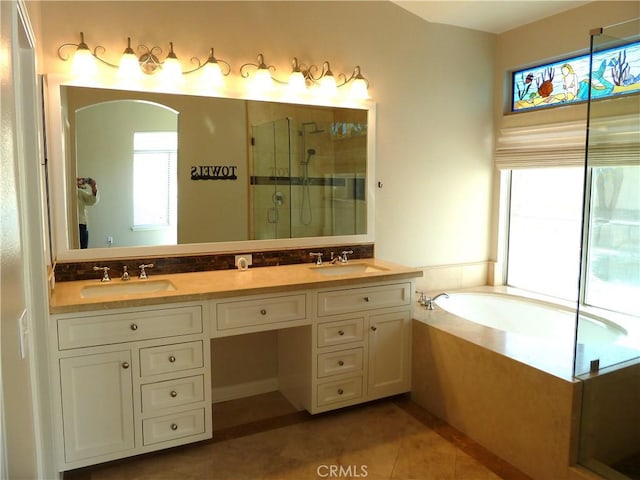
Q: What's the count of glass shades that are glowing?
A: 8